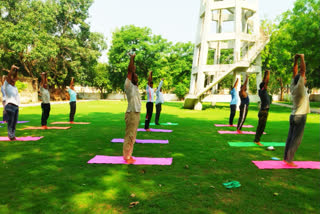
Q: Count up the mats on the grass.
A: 12